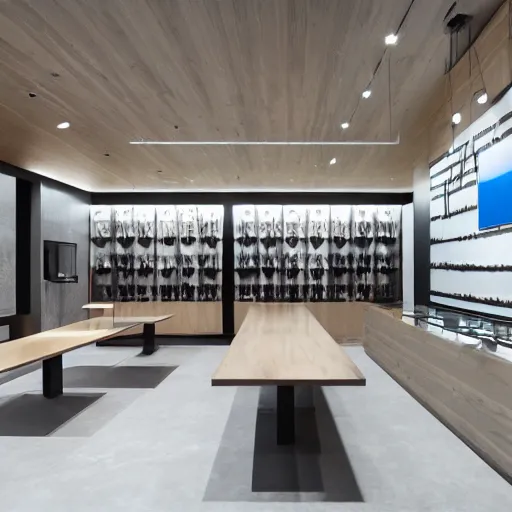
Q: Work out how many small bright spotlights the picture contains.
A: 7